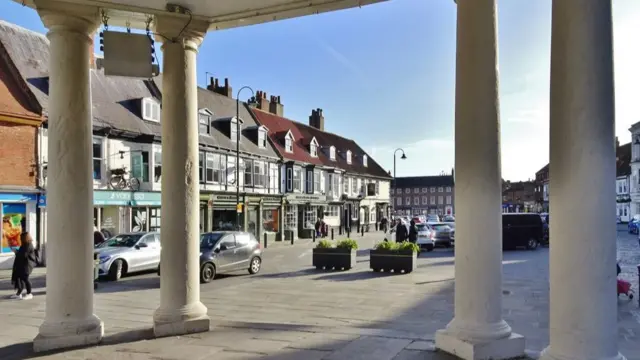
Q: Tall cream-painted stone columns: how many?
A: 4